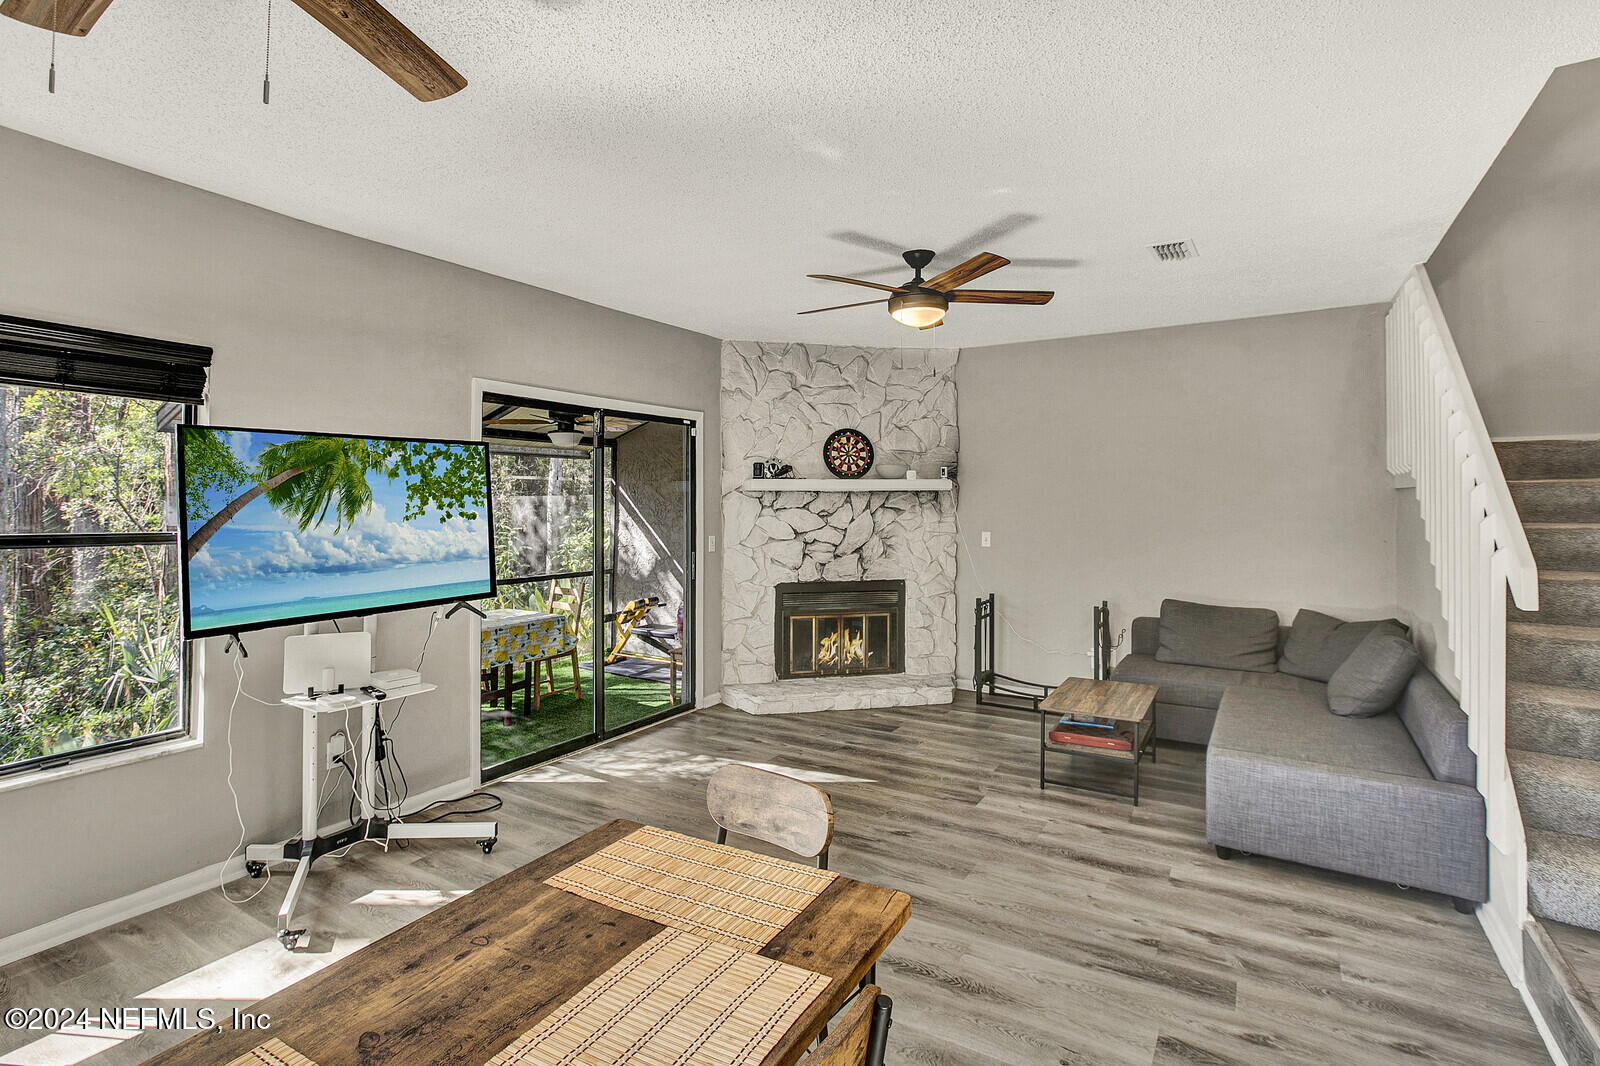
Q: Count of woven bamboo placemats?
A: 3